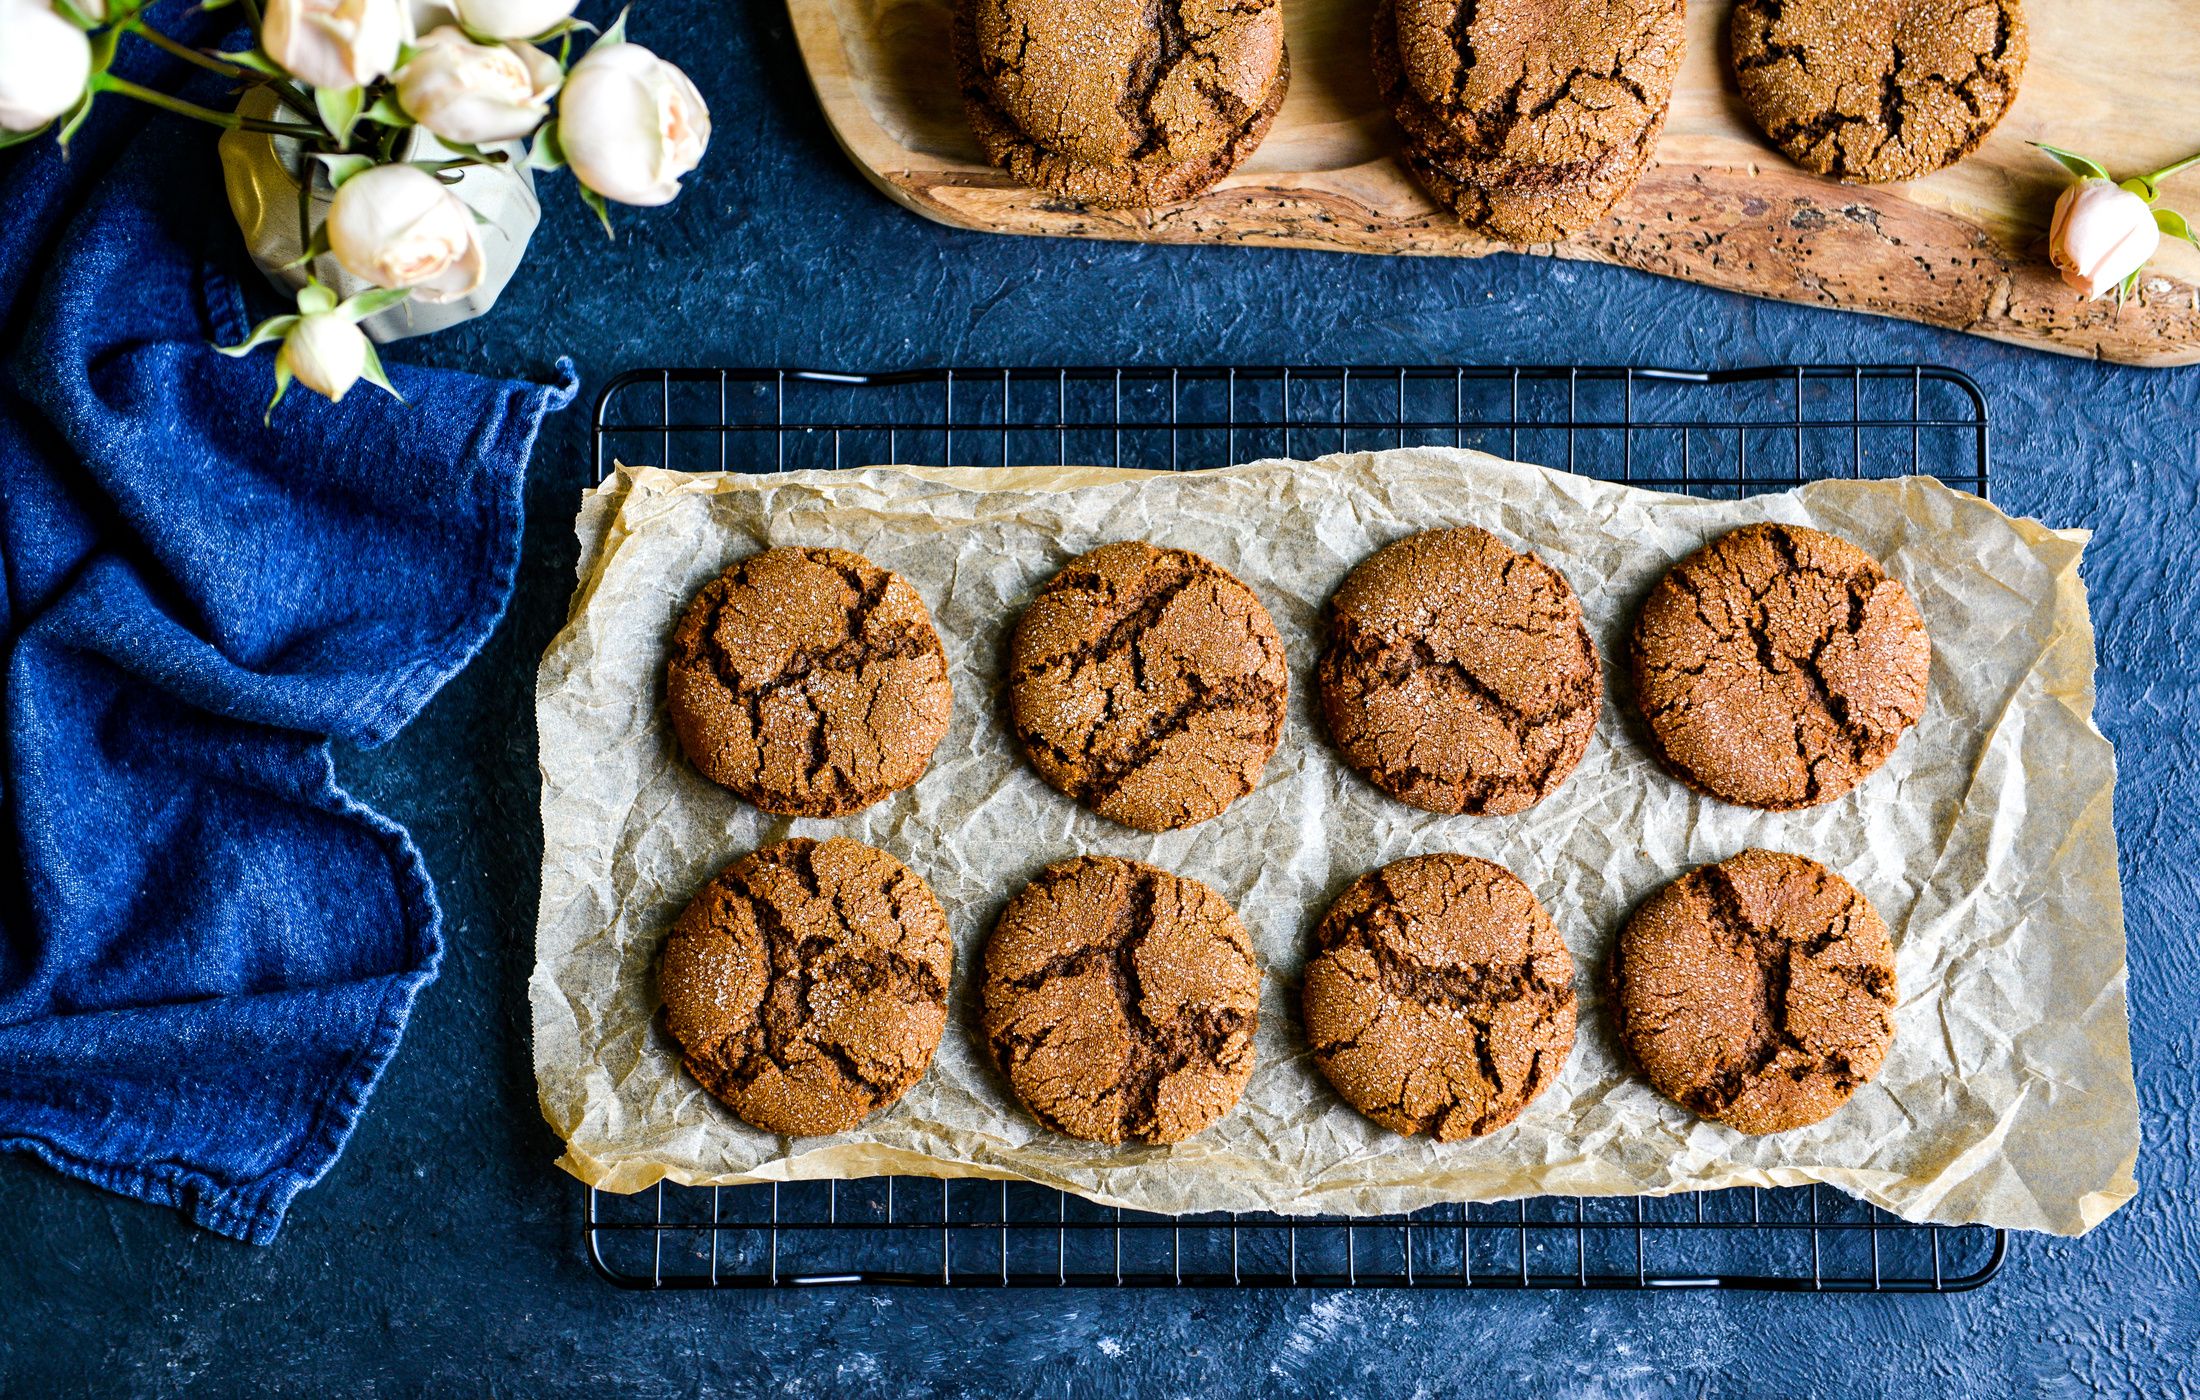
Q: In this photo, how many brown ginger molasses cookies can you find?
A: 13